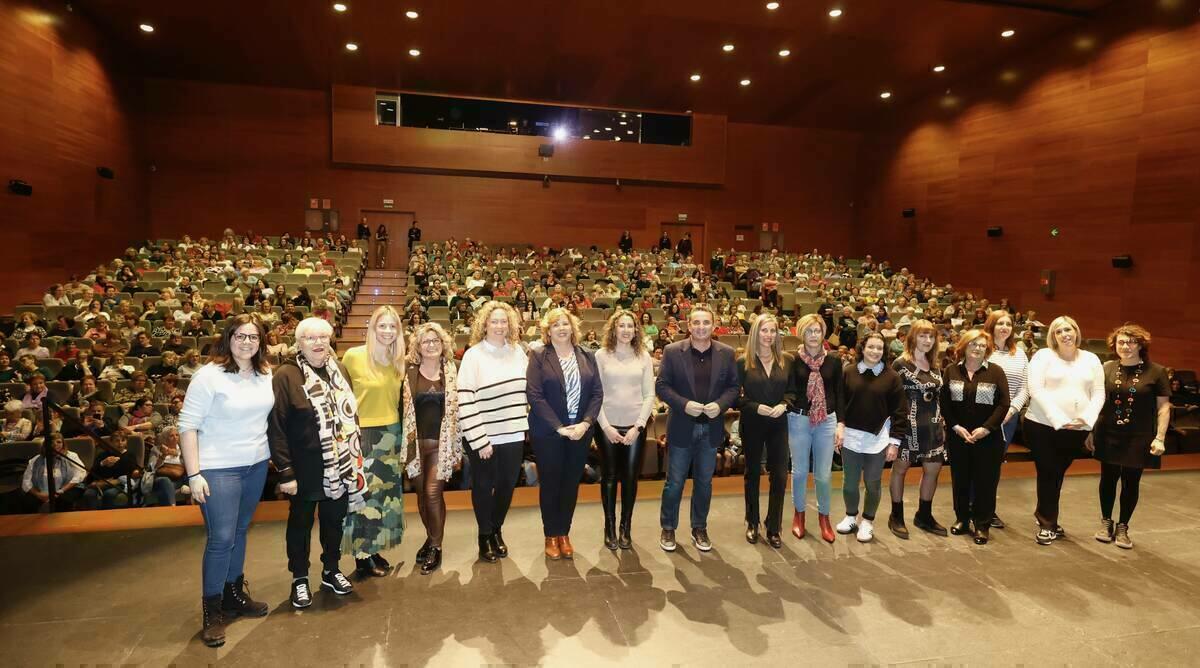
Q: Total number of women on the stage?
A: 15